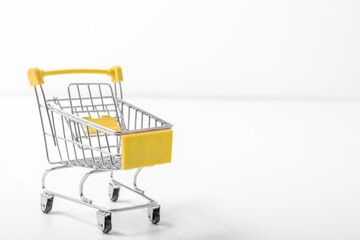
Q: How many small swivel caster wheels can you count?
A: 4